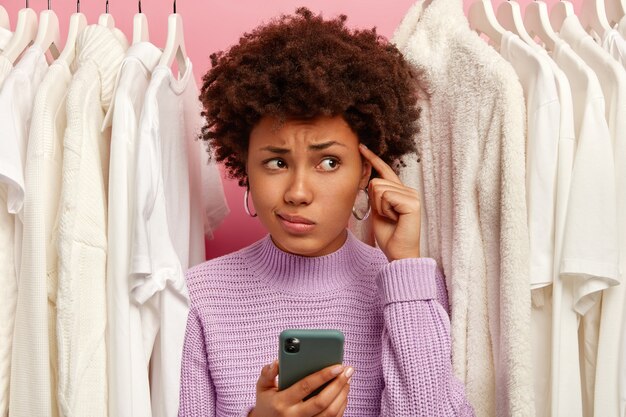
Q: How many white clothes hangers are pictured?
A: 13